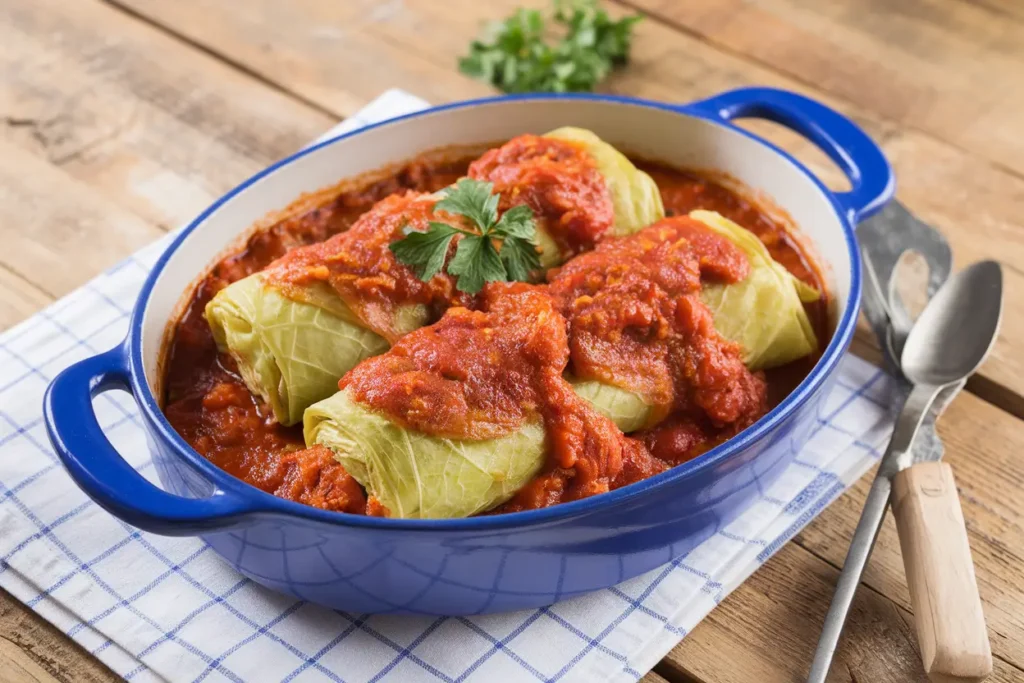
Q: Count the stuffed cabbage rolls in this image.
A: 4